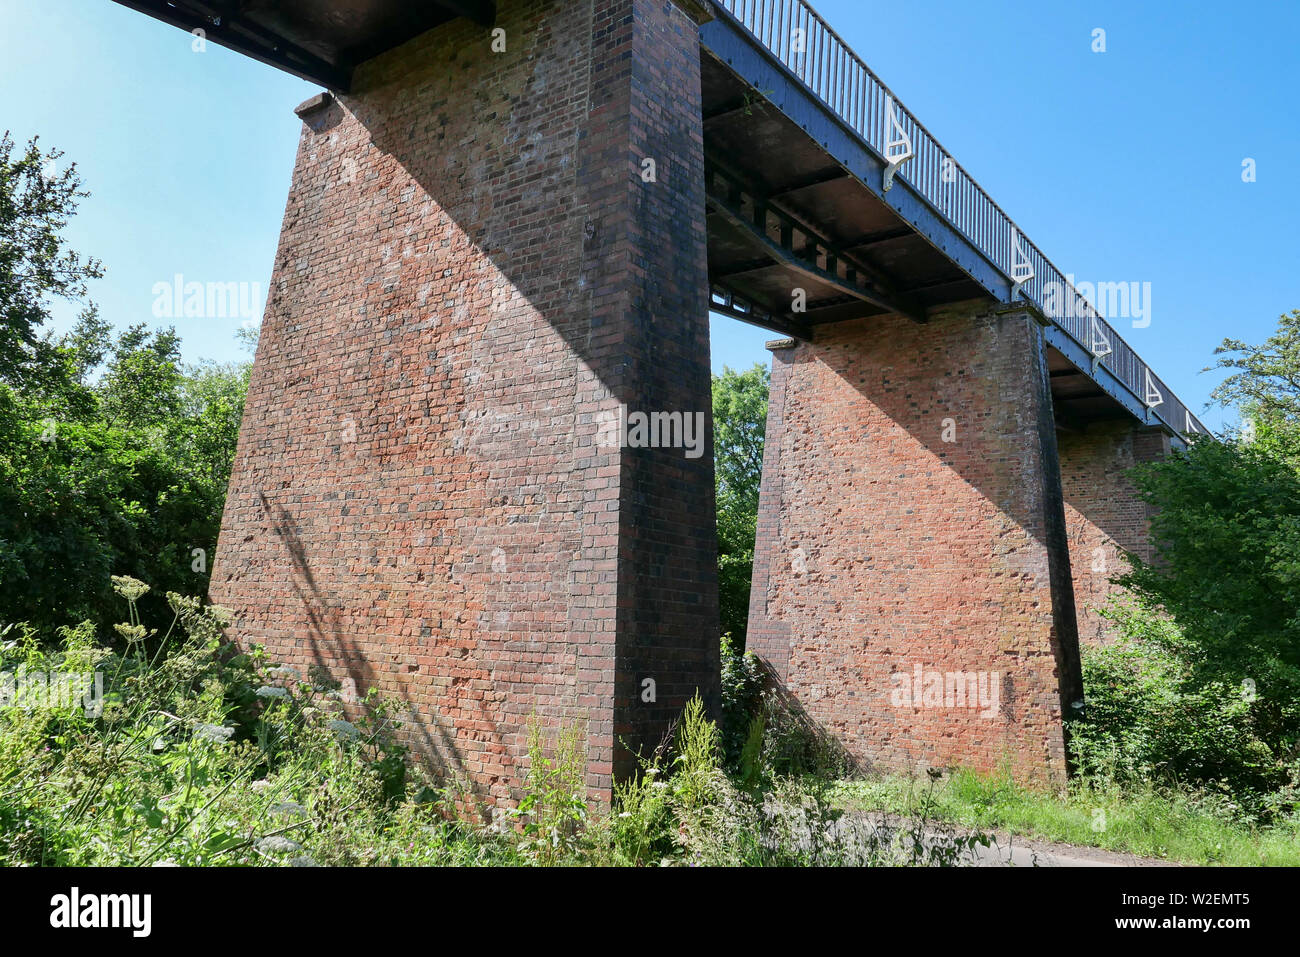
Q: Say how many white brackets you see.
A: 5